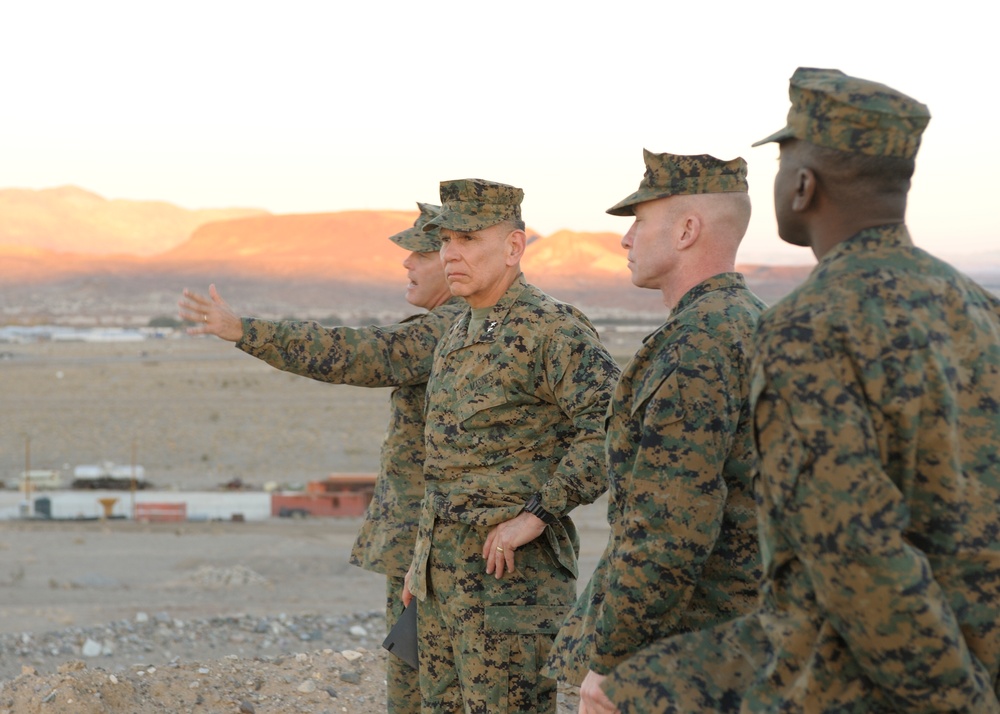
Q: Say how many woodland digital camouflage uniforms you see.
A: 4